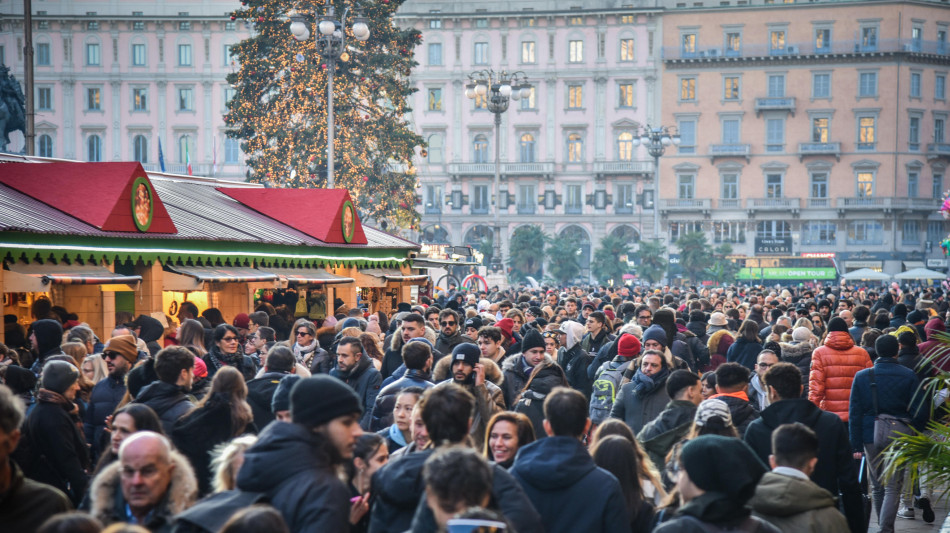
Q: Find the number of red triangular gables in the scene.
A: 2